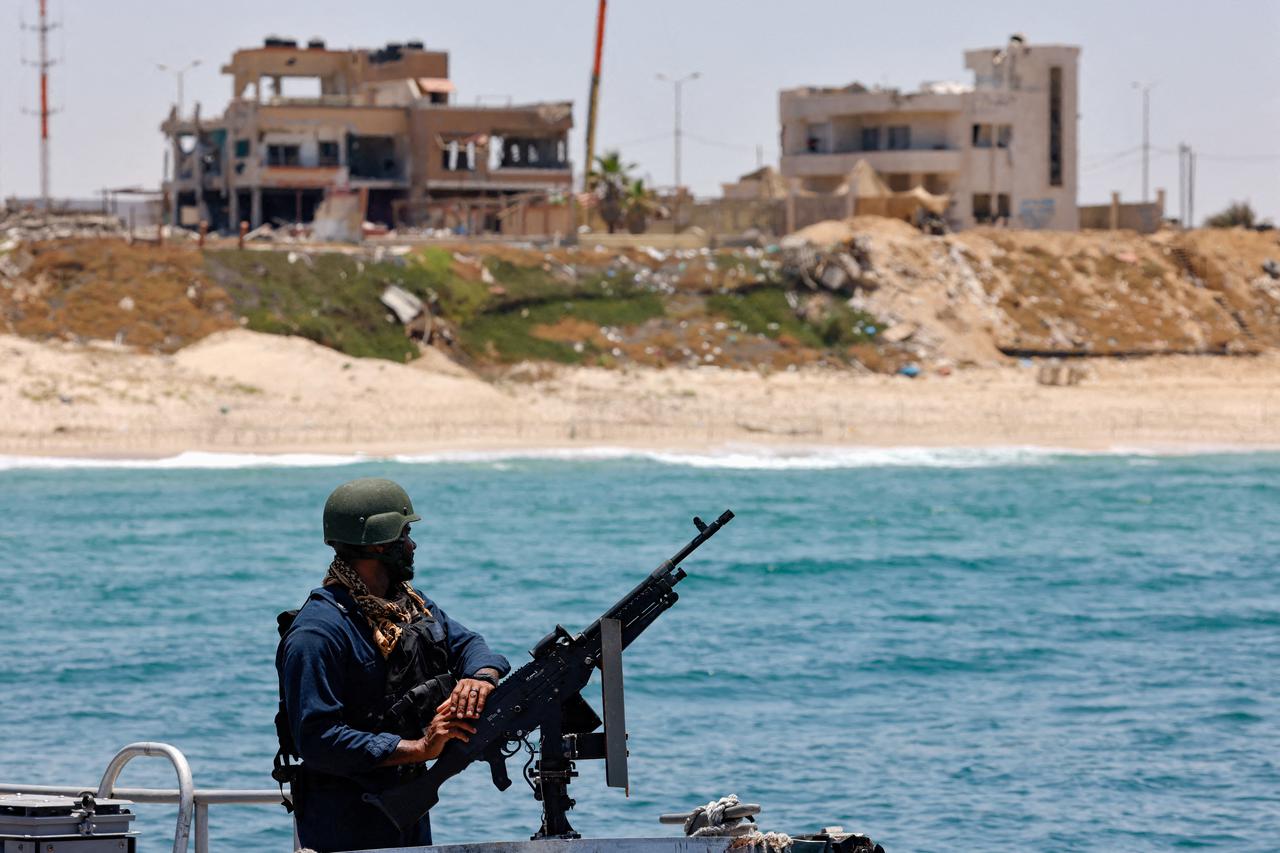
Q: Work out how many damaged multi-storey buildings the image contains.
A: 2